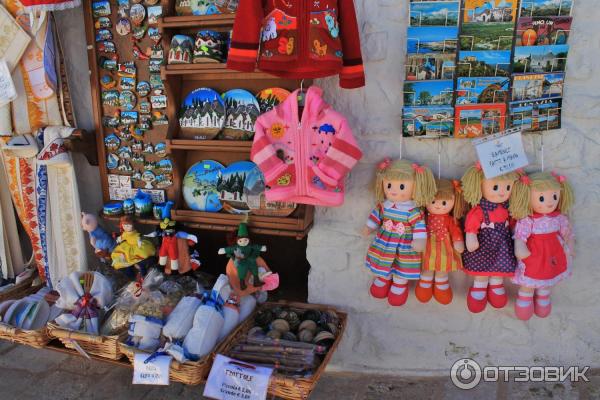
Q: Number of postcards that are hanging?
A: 15